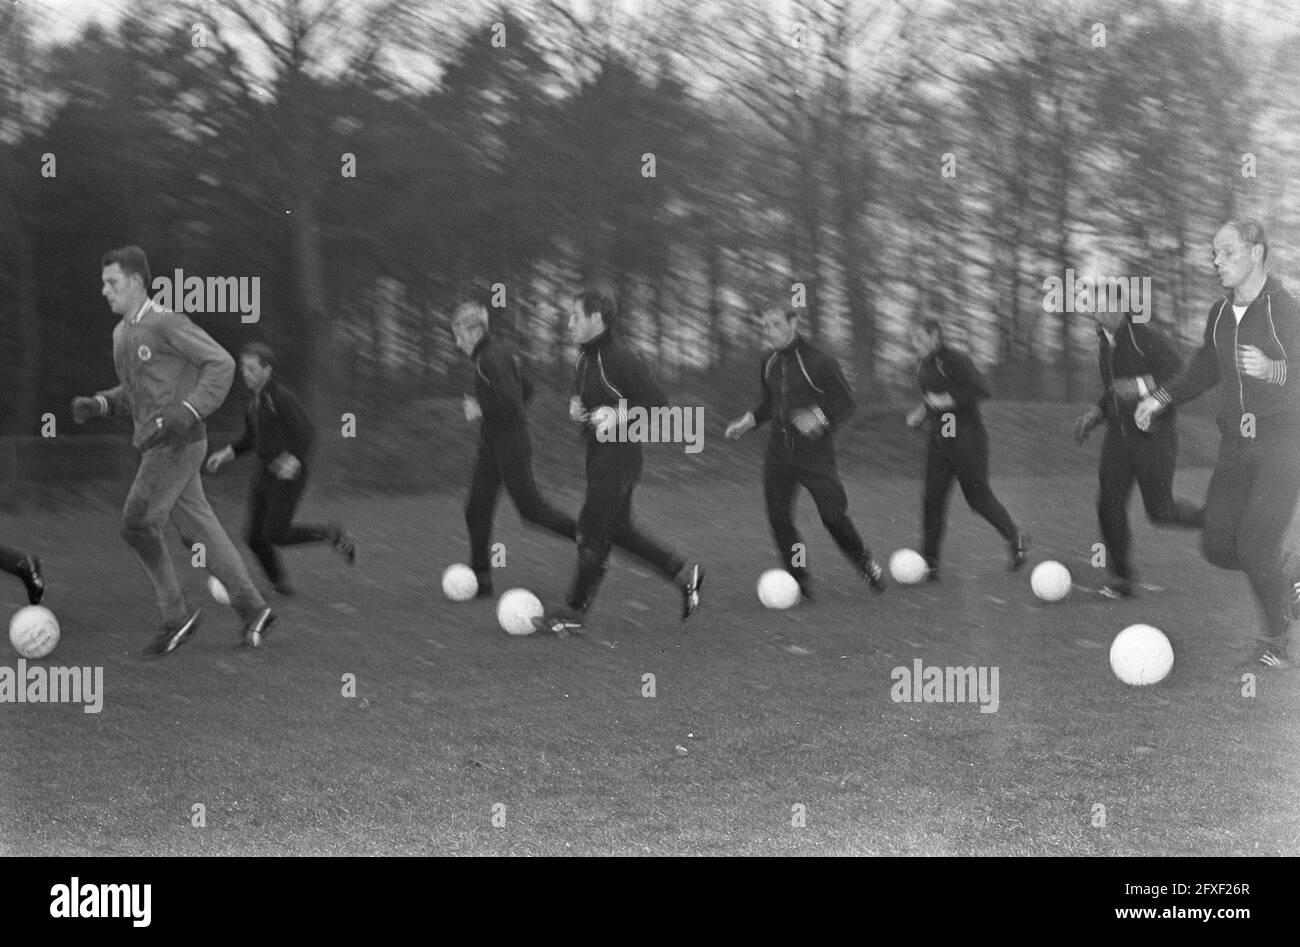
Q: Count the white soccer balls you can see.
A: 8